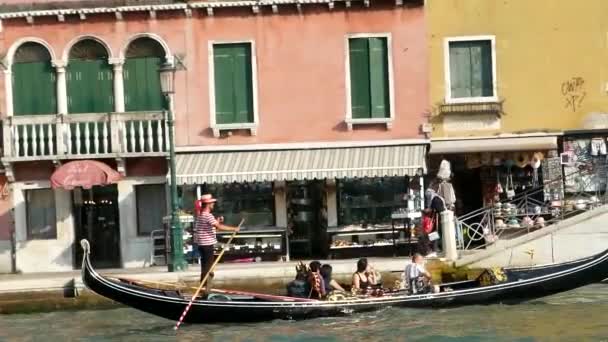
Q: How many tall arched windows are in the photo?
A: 3